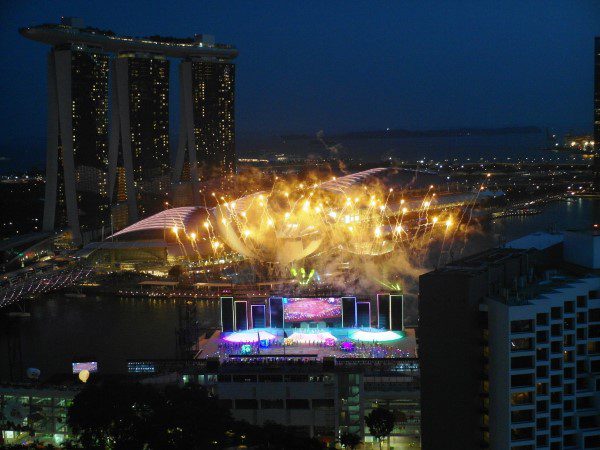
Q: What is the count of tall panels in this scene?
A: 8